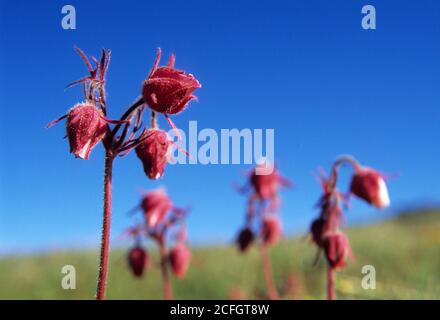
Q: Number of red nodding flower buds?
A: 12